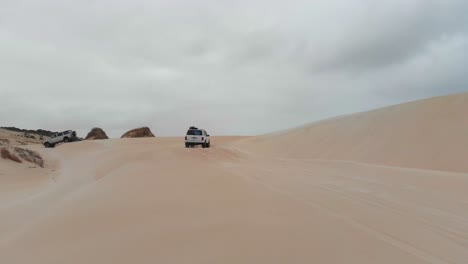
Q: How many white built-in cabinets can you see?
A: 0